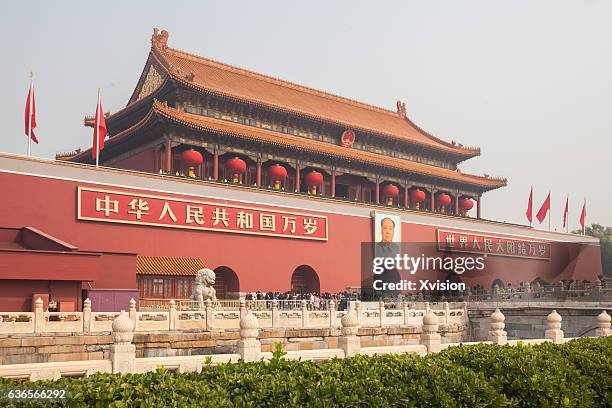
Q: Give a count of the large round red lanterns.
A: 8